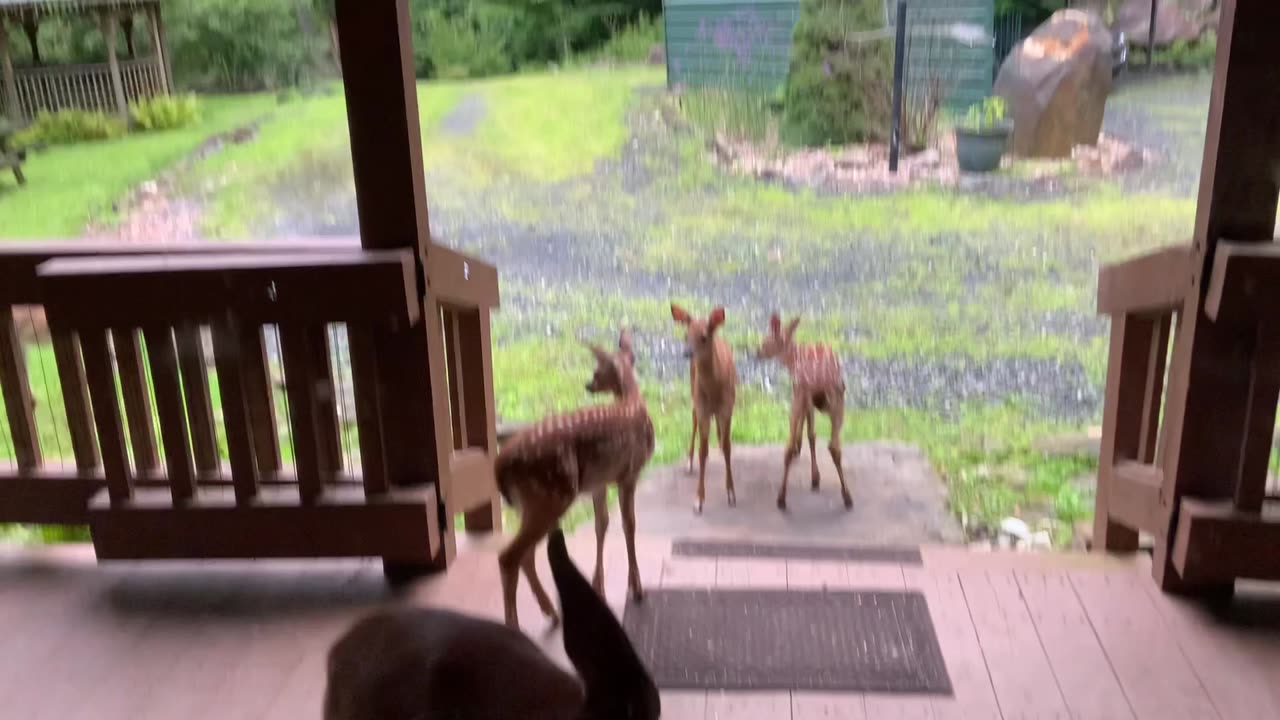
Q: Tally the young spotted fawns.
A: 3